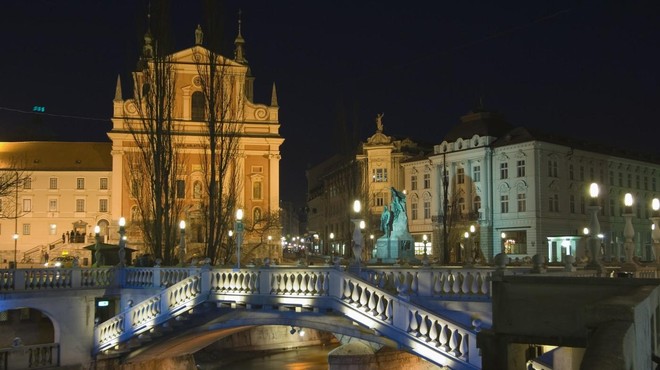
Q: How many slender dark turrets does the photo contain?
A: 2